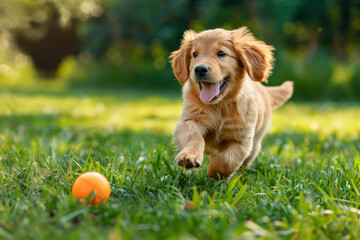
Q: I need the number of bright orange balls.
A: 1